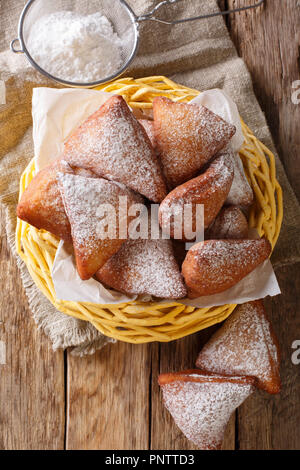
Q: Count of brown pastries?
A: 12